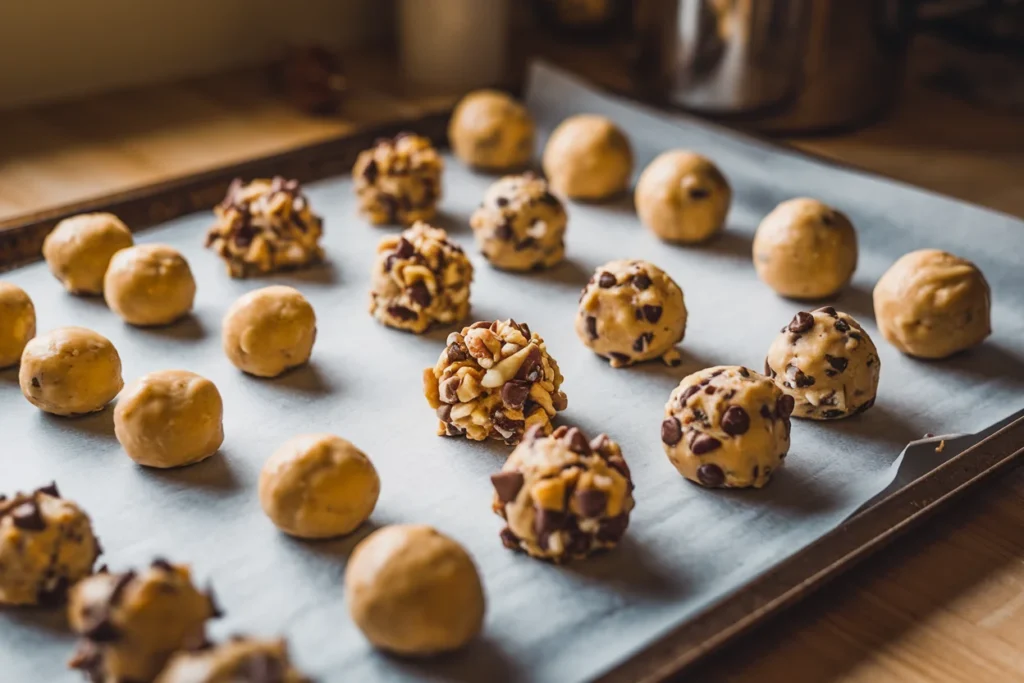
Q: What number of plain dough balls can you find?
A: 13